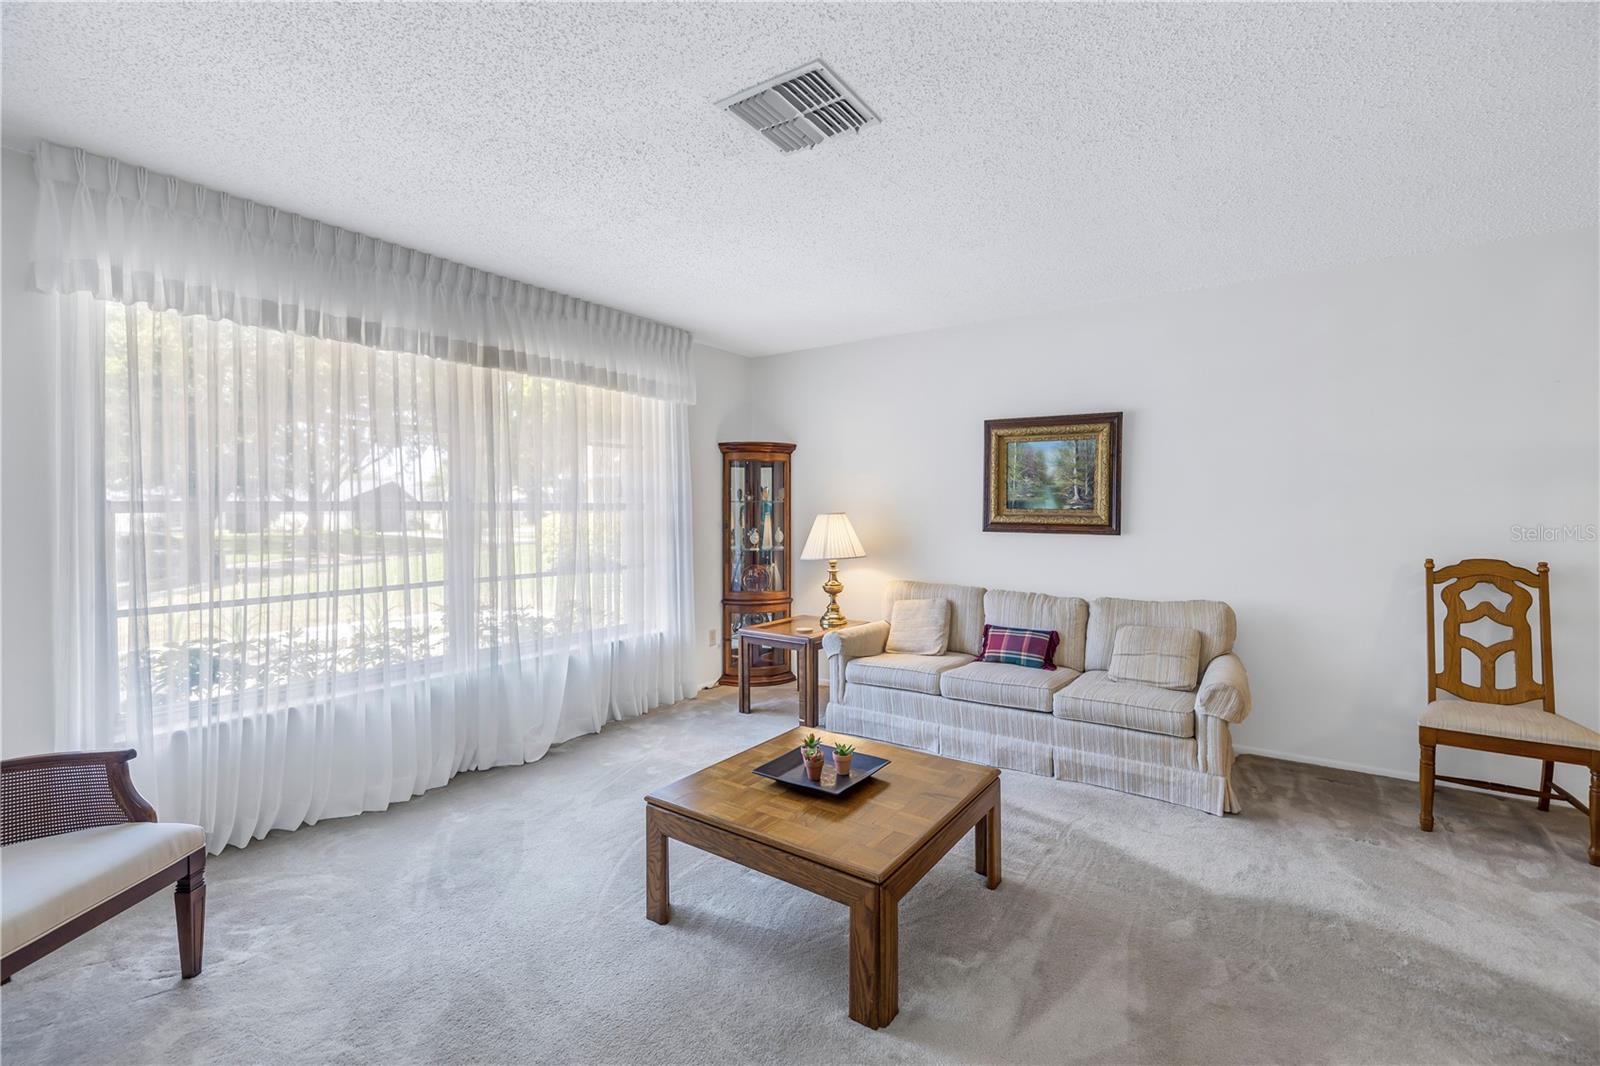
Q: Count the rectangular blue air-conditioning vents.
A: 0